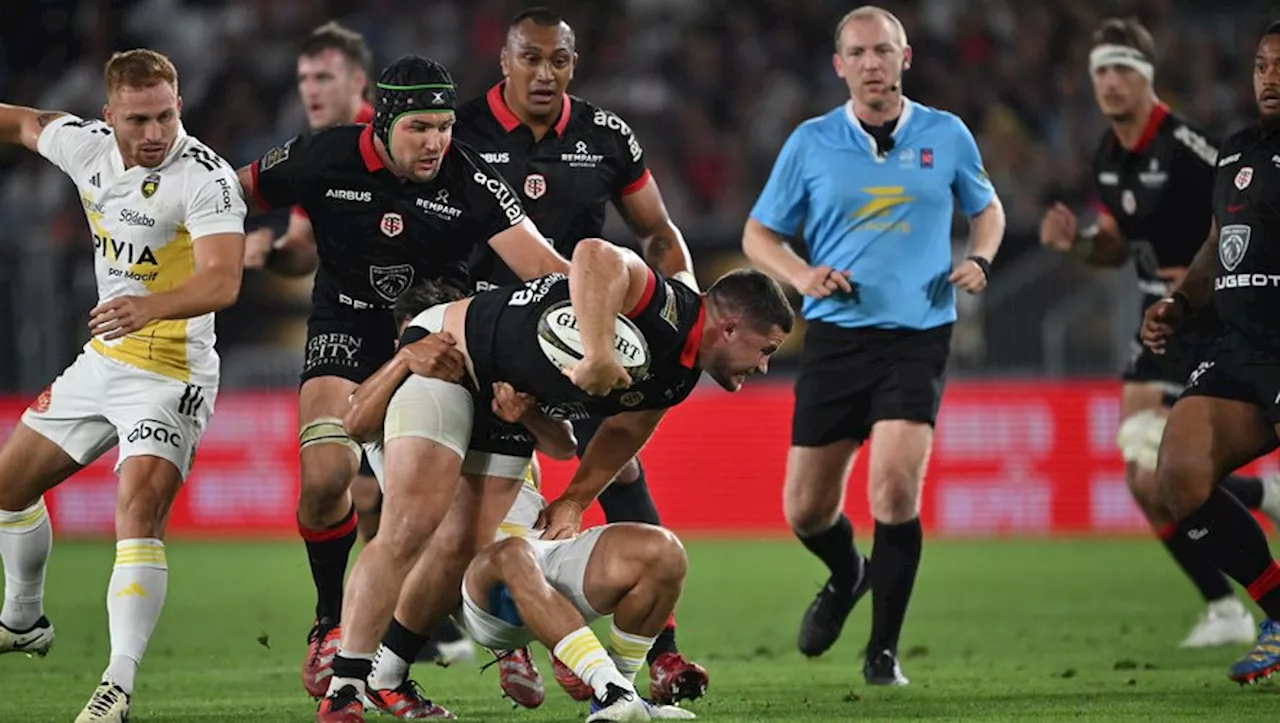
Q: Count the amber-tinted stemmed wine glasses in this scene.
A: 0